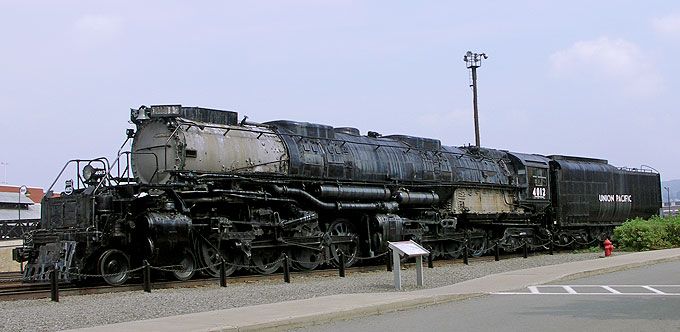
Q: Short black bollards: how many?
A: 11